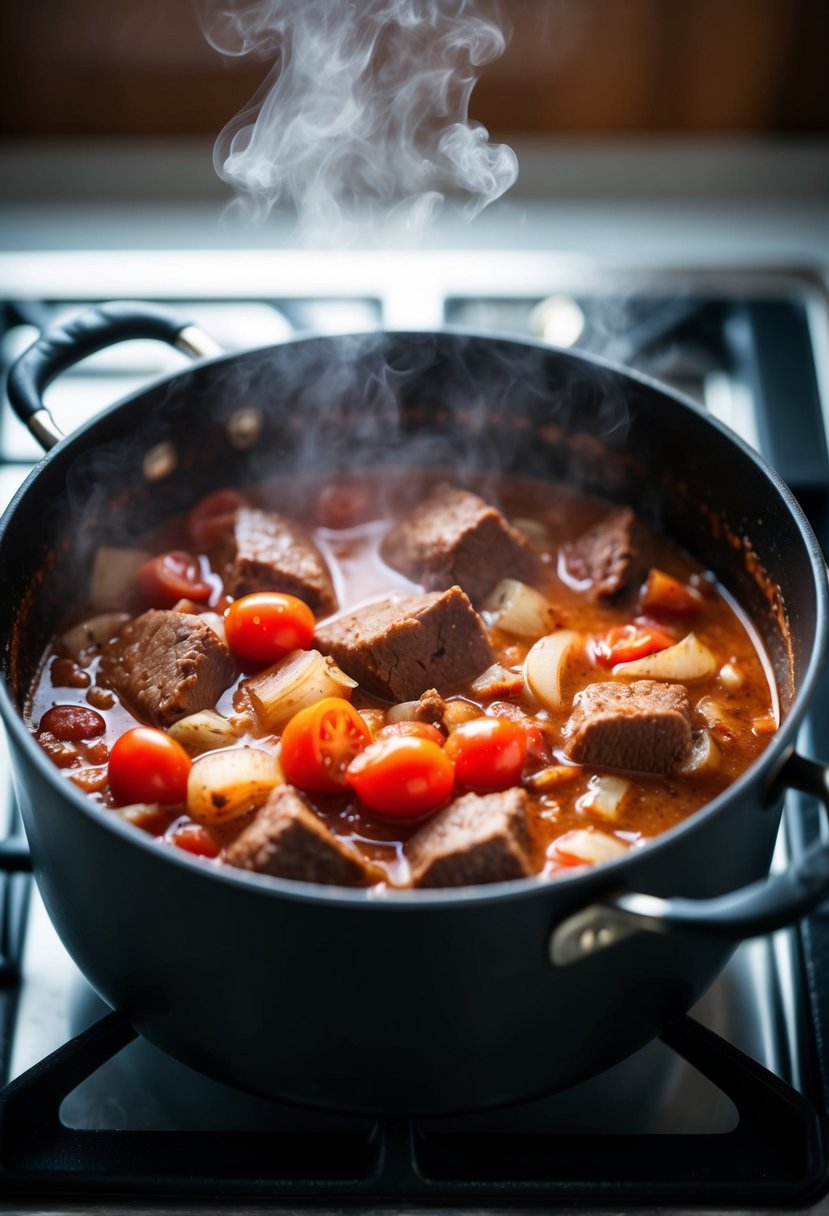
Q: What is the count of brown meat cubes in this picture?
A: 8